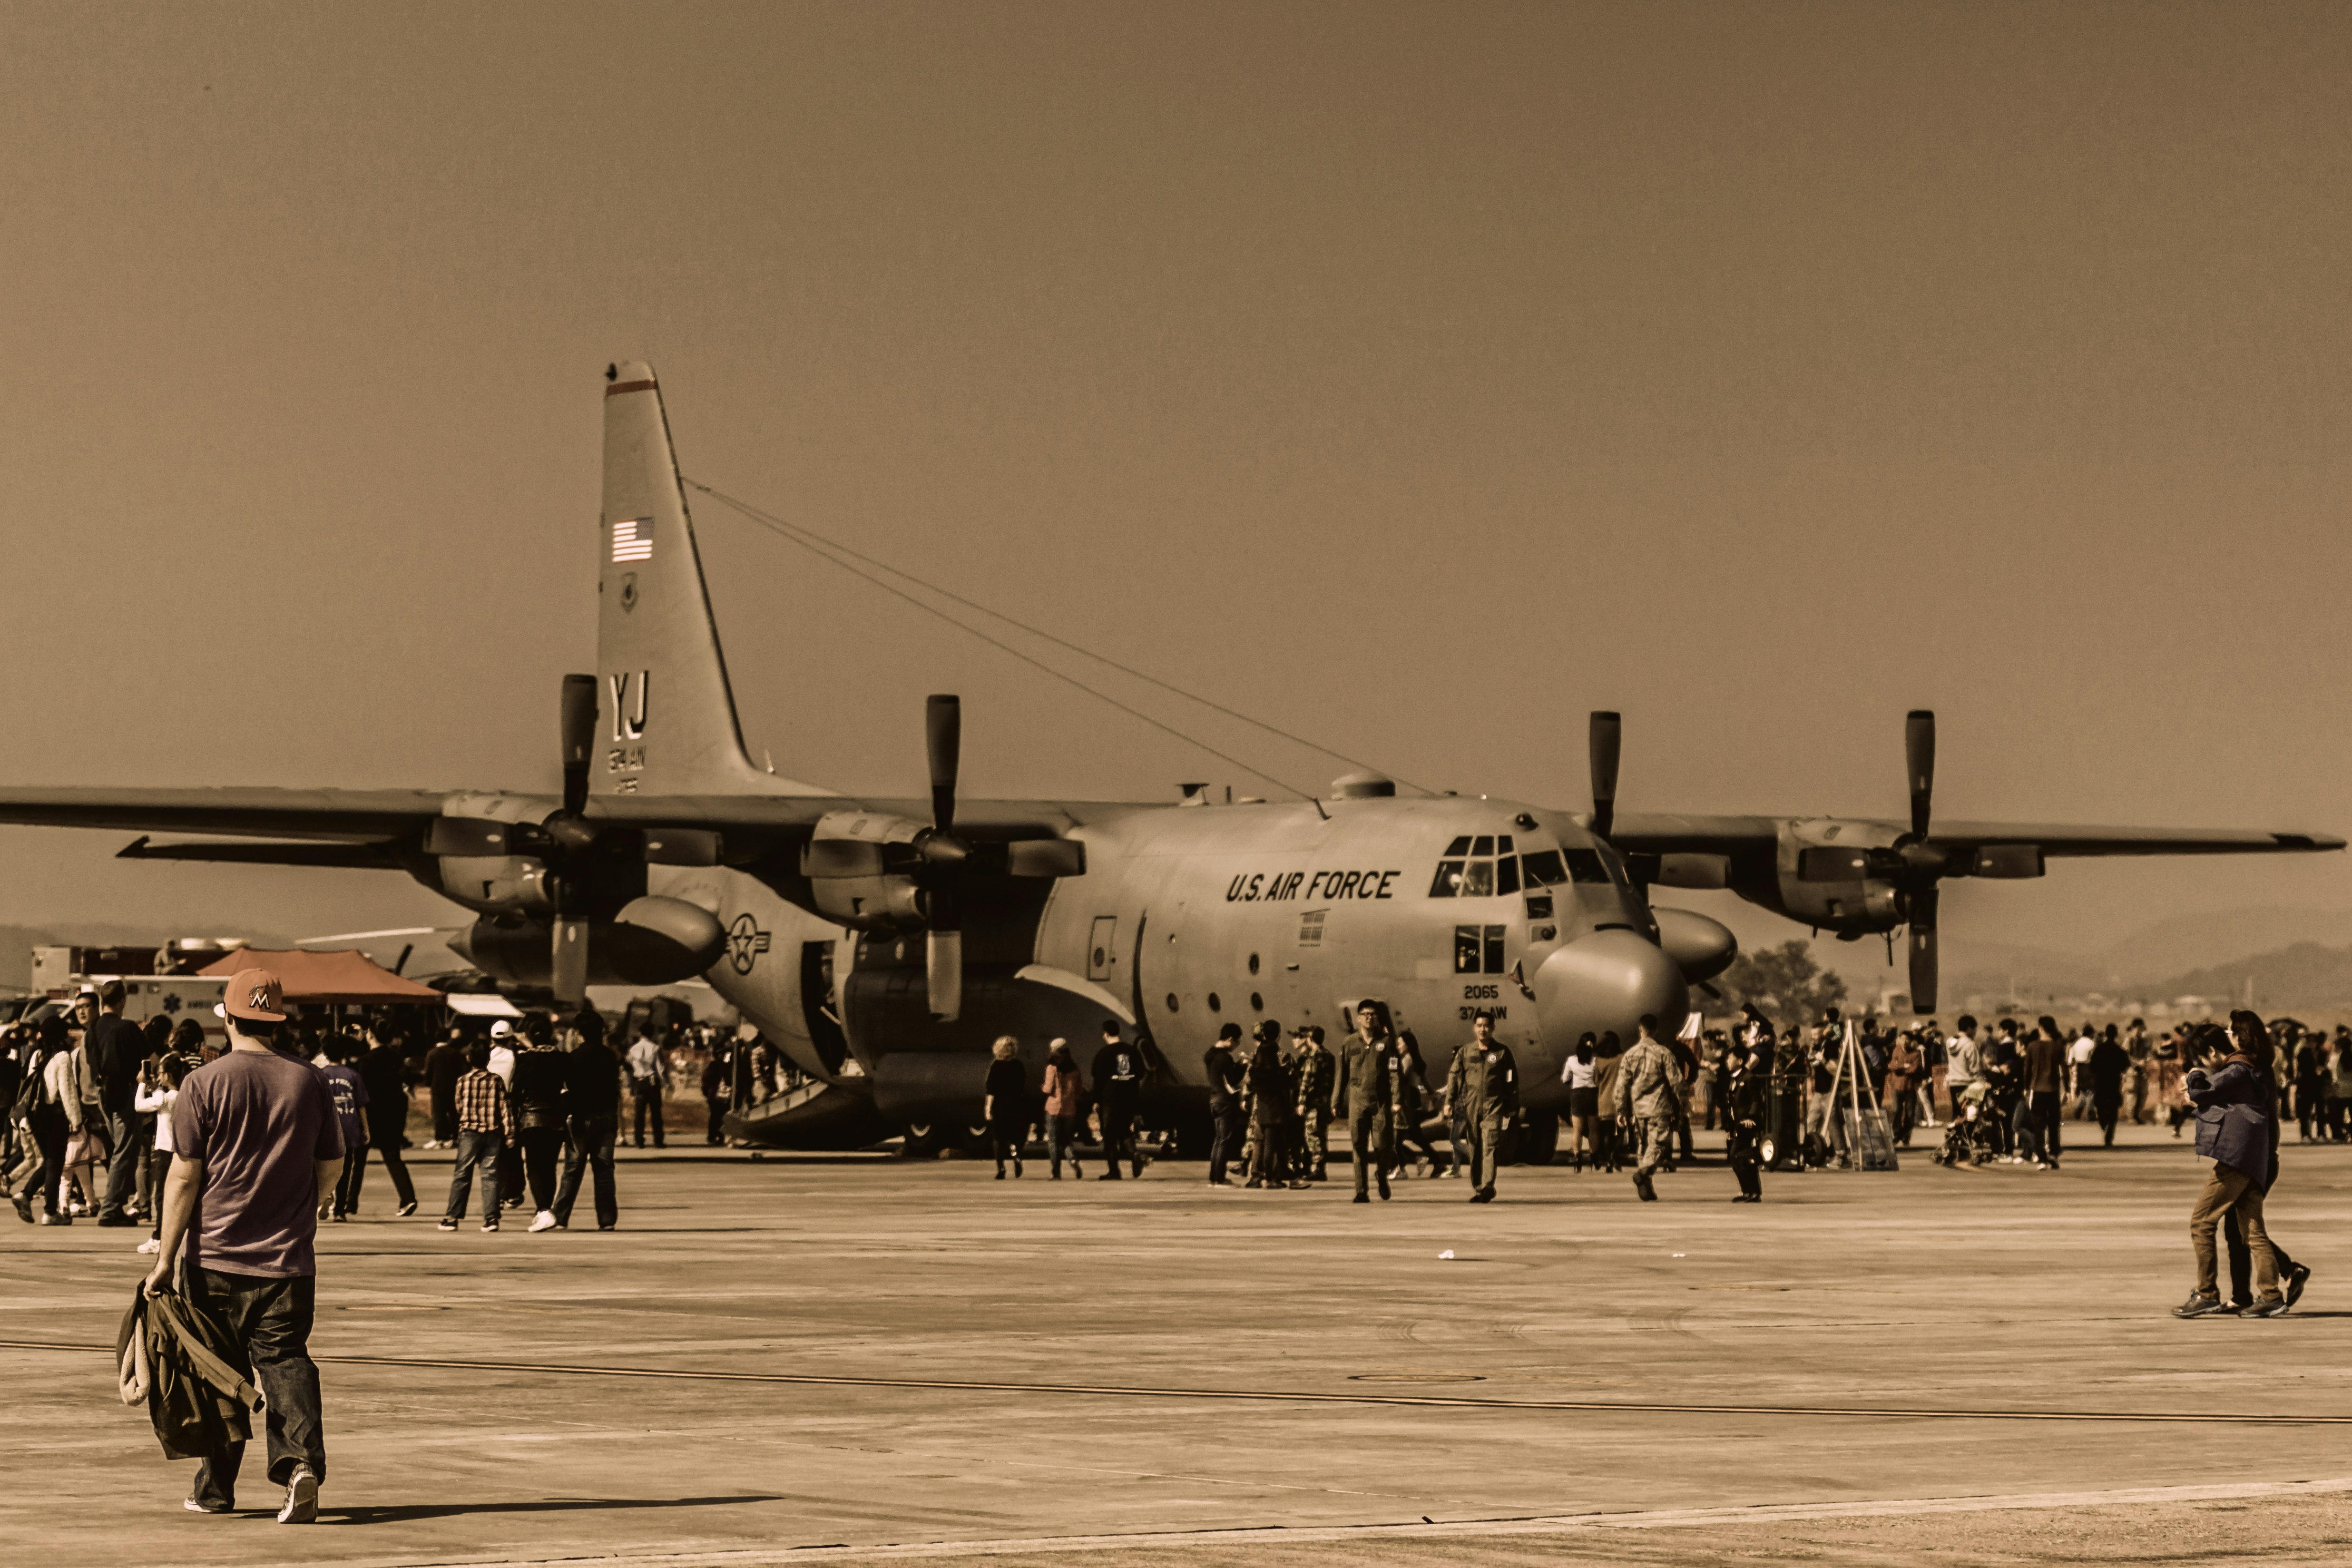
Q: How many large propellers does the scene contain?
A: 4